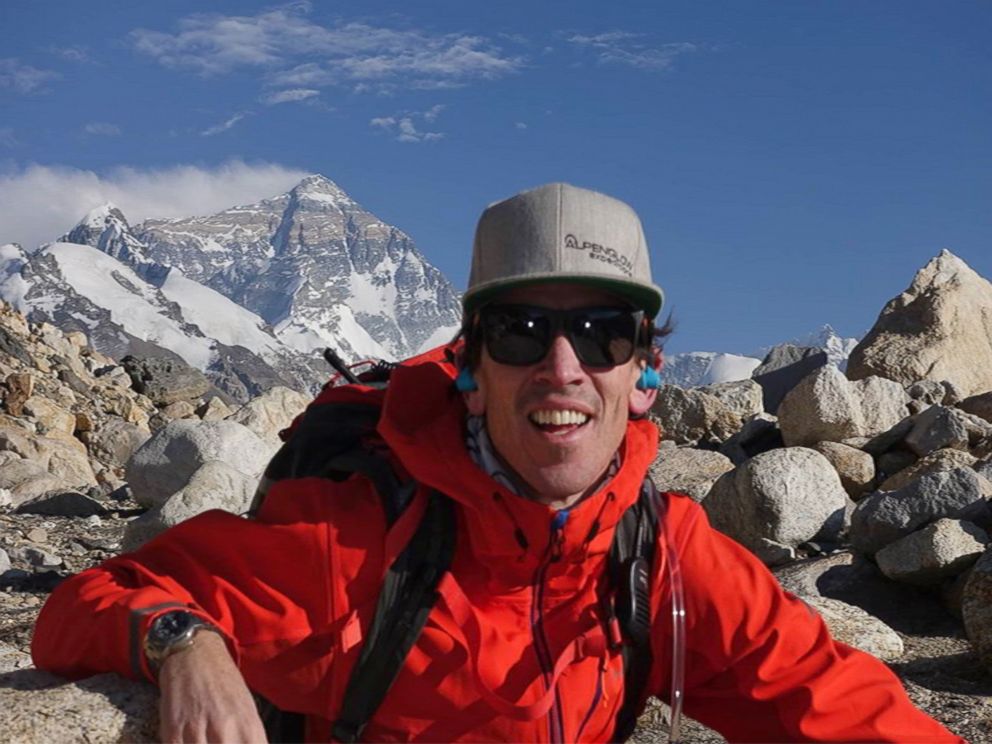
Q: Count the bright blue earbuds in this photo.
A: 2